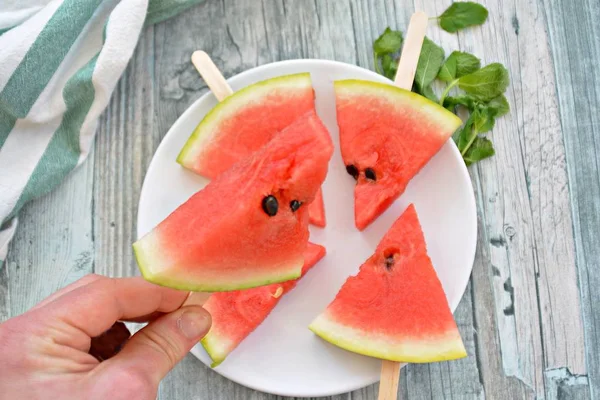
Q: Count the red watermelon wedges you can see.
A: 5